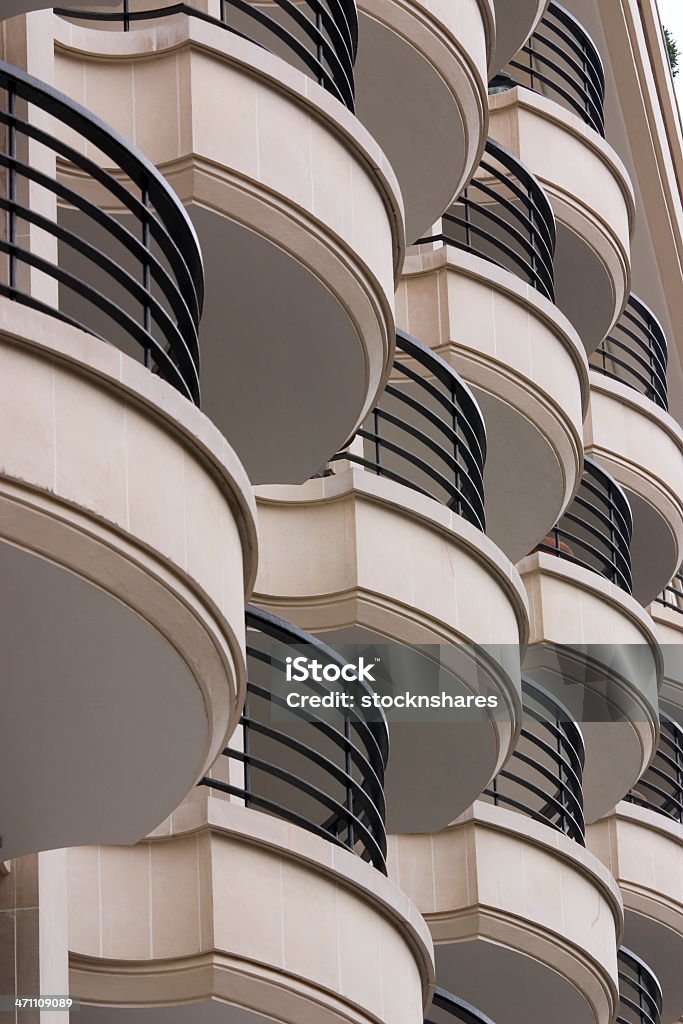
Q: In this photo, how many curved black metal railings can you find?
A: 13